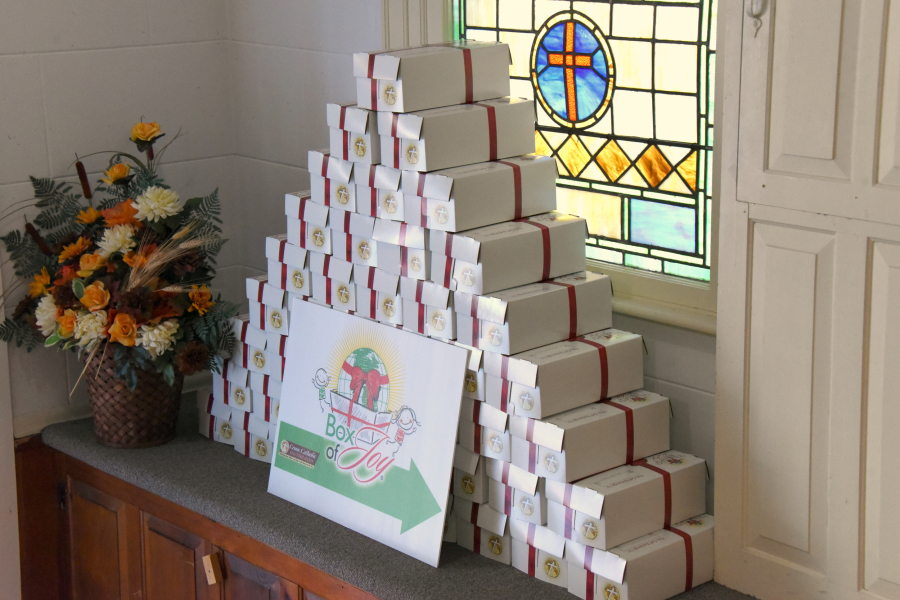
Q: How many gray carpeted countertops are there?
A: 1